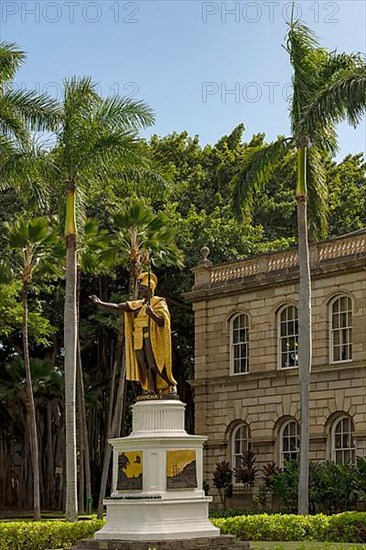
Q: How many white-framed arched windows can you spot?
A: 6